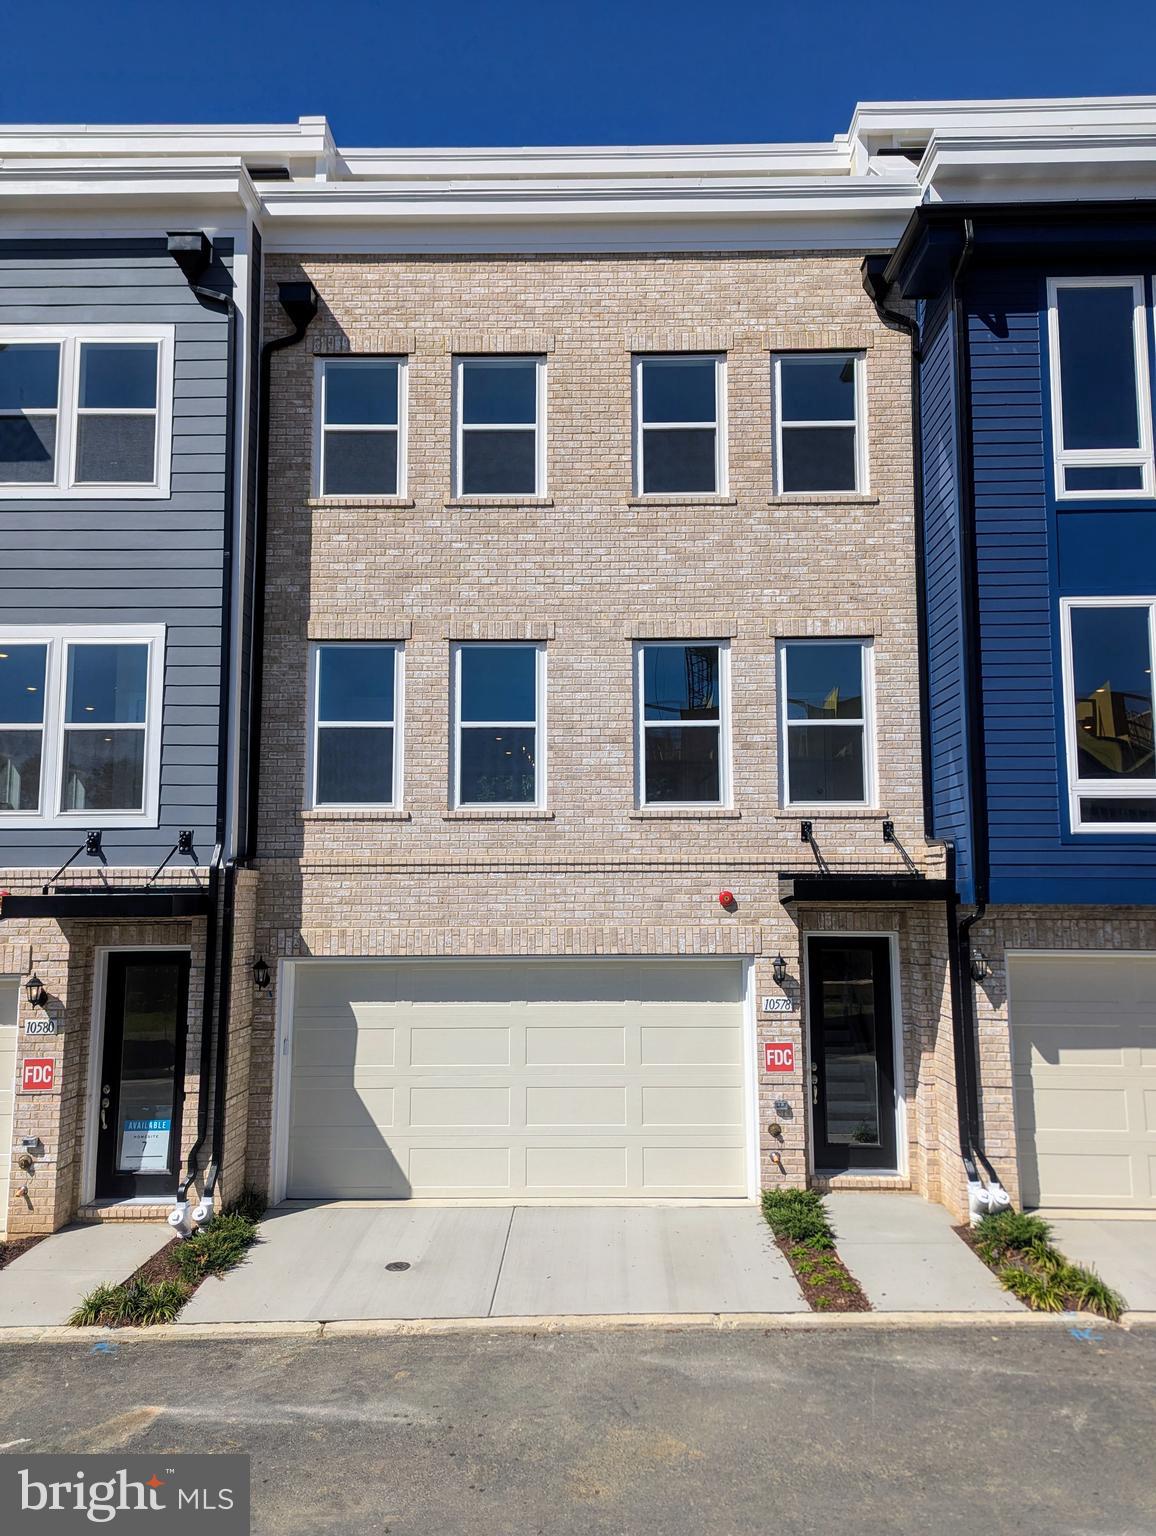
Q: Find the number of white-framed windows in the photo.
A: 14